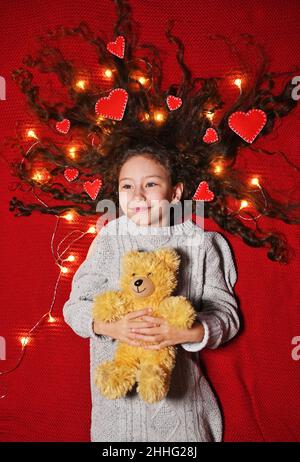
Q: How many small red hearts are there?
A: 7